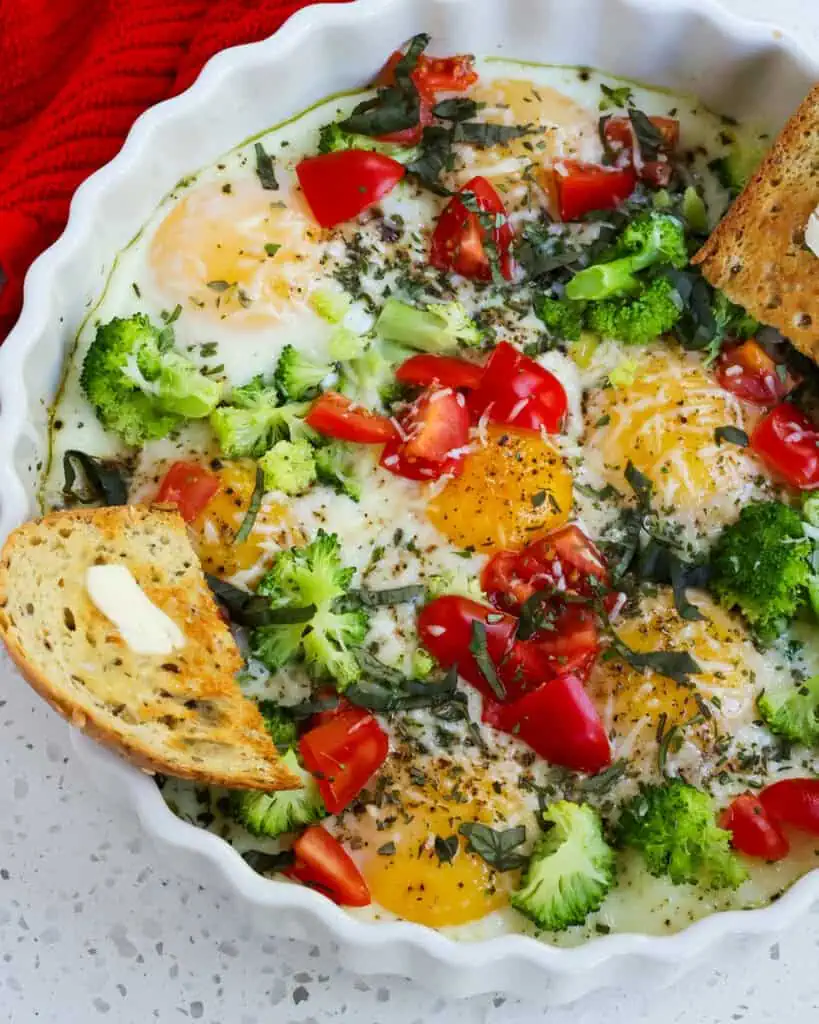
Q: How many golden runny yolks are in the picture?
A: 7